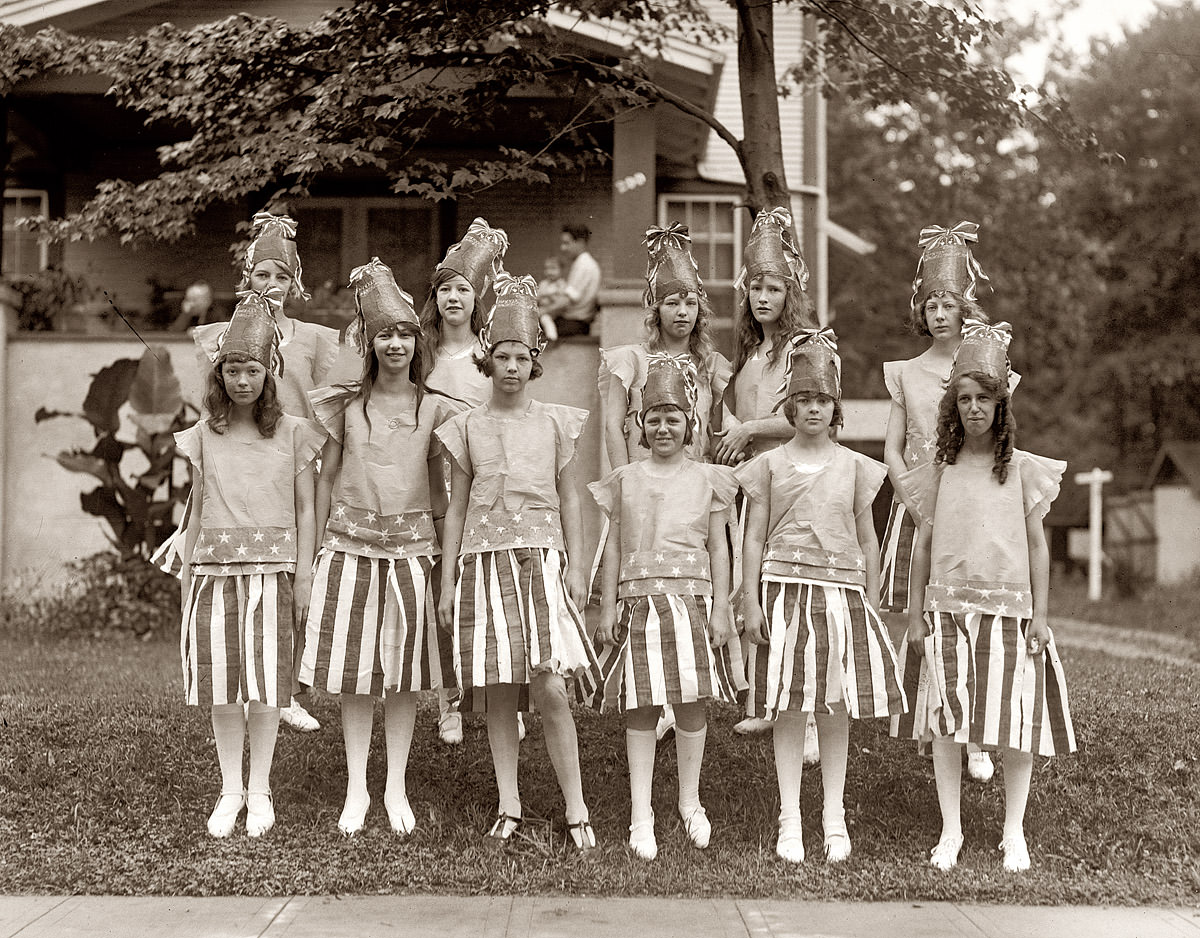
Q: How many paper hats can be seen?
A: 11